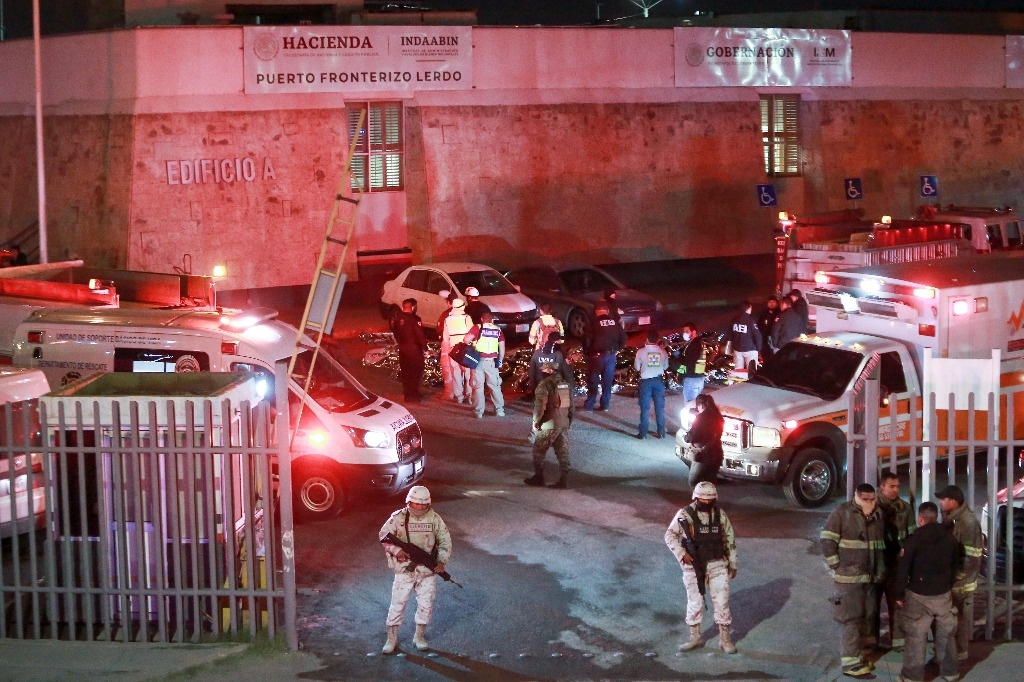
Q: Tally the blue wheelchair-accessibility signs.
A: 3